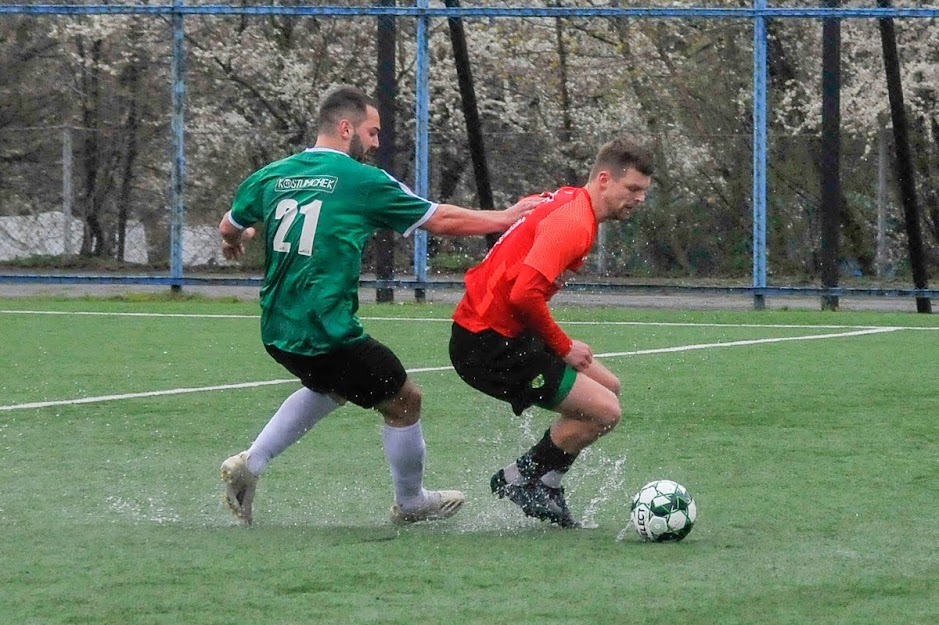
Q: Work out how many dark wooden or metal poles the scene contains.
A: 4